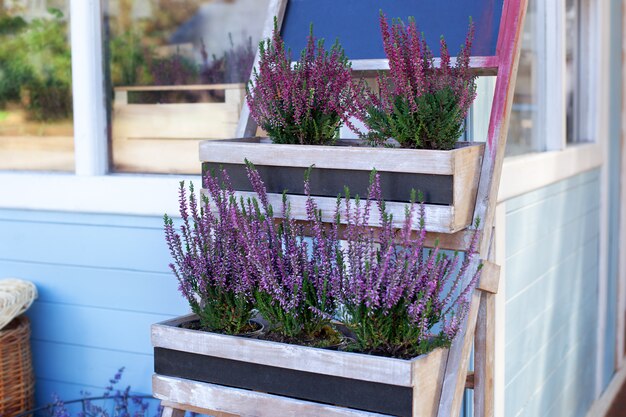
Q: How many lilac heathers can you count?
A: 3